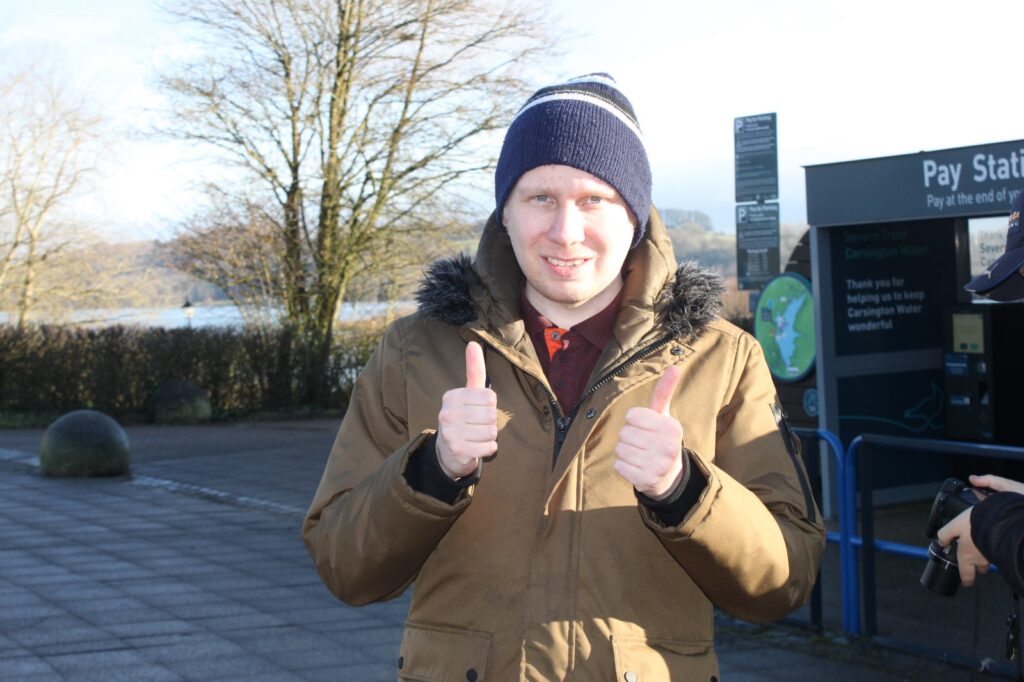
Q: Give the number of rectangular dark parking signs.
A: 2